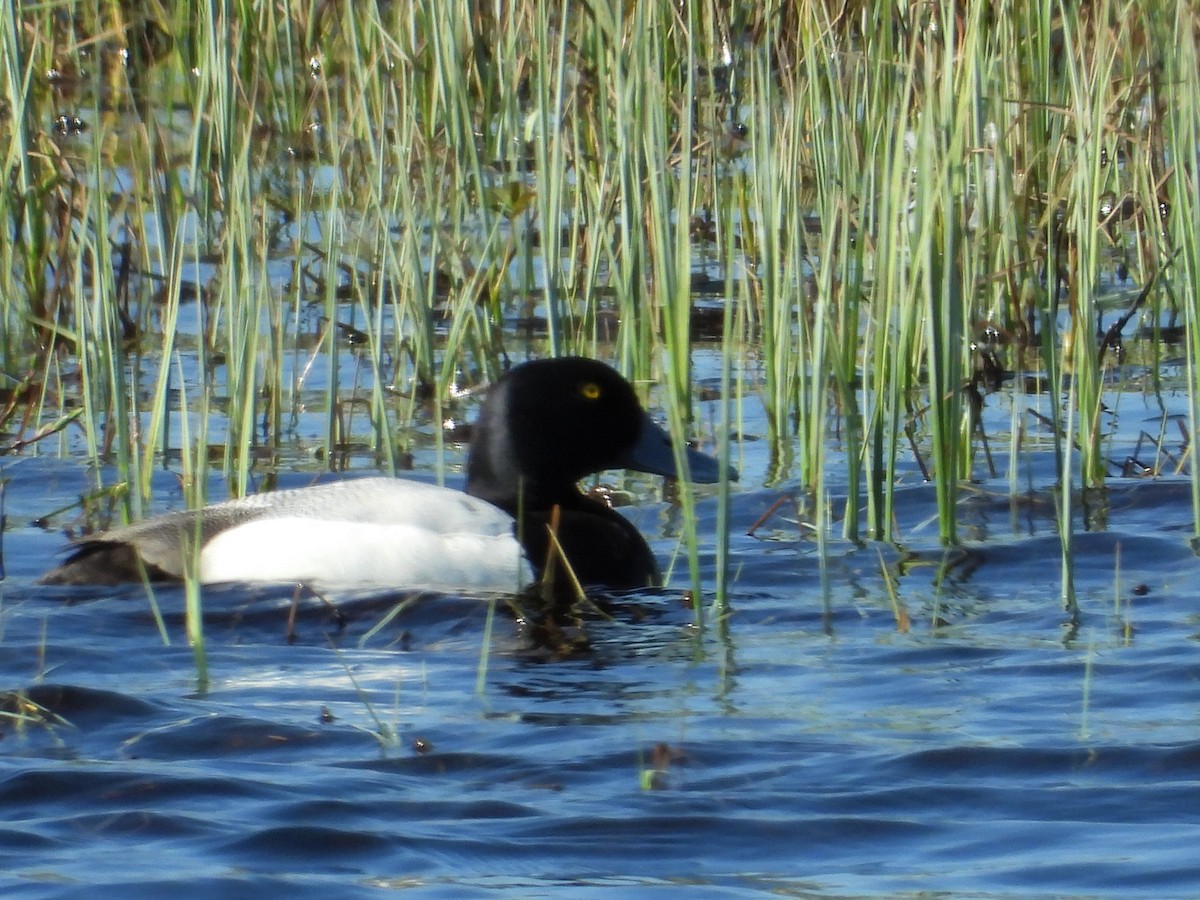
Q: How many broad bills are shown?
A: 1